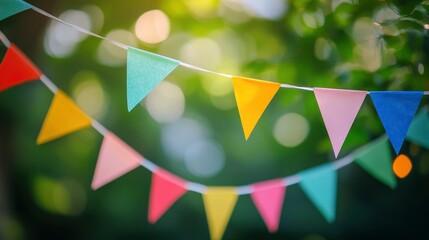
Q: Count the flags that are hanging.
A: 14